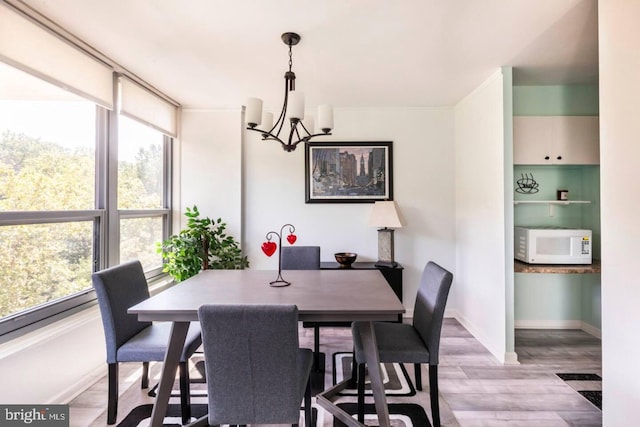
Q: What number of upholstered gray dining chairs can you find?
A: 4